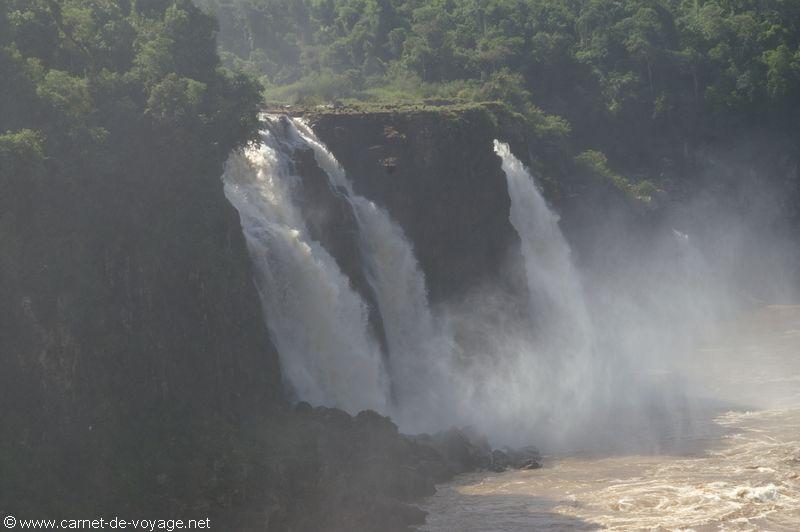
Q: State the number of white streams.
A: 3